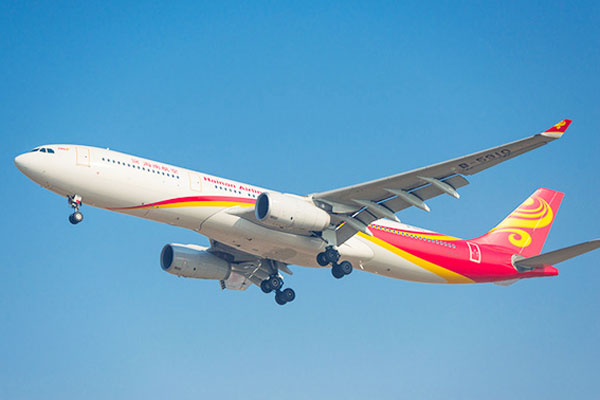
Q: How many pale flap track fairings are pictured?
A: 4